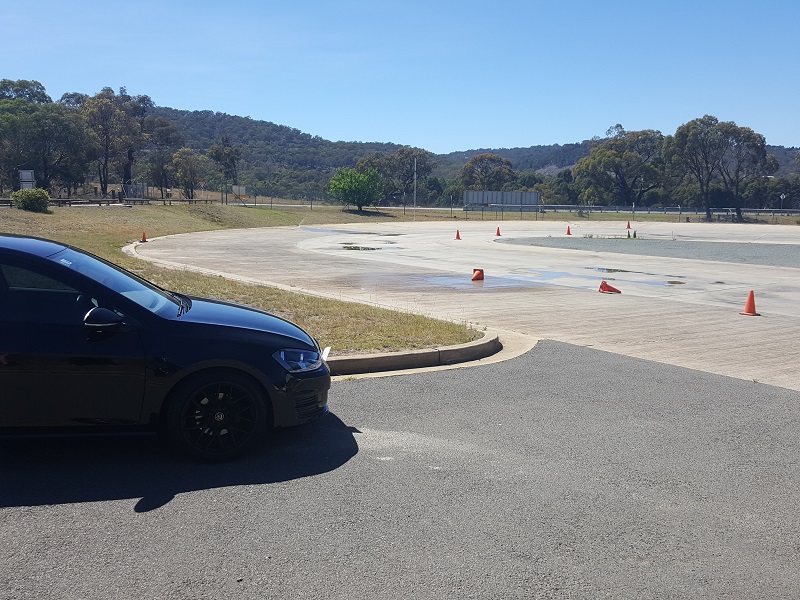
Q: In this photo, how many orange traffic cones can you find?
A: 8